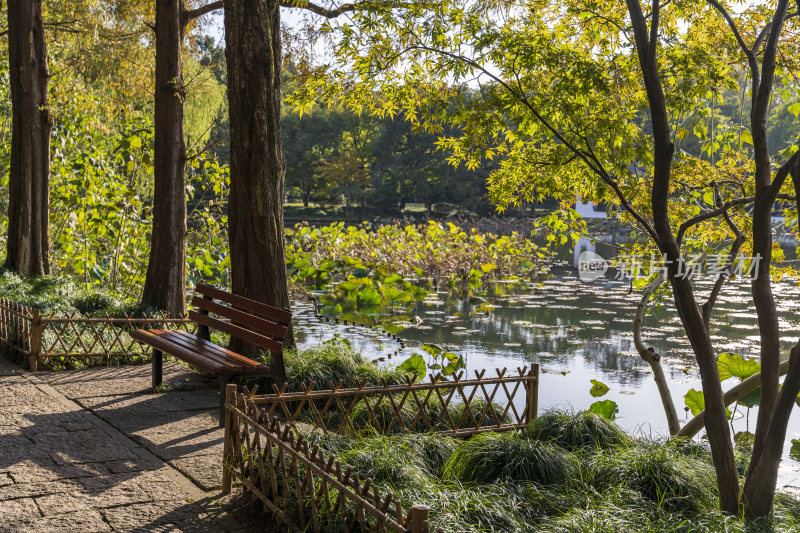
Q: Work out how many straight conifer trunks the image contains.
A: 3